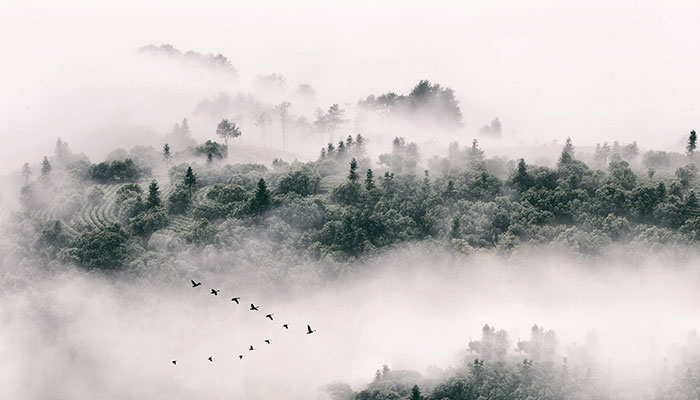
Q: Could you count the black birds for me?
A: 12